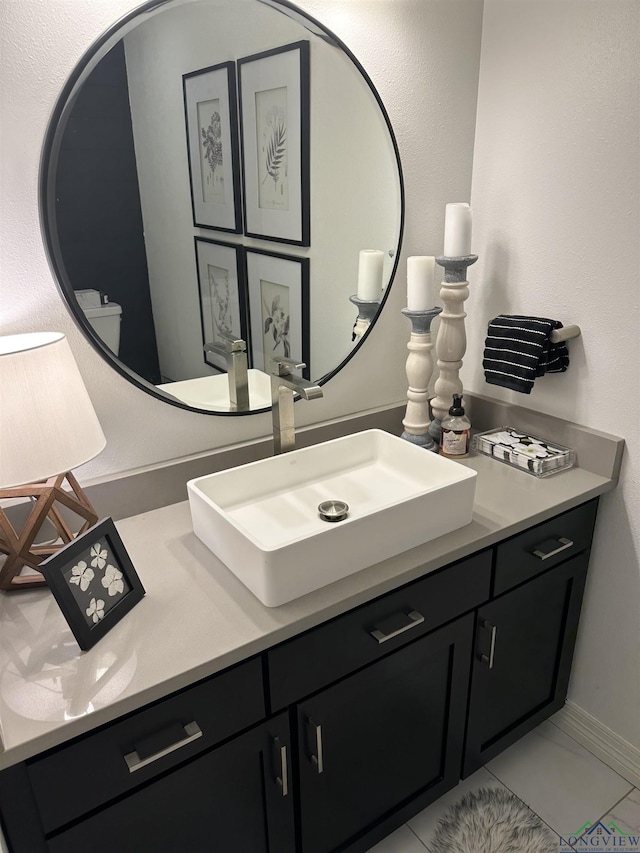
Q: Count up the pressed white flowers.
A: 4